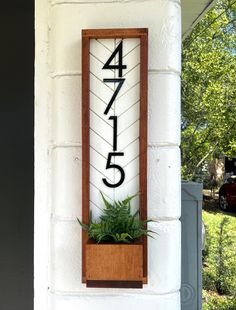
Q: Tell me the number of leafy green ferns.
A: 1